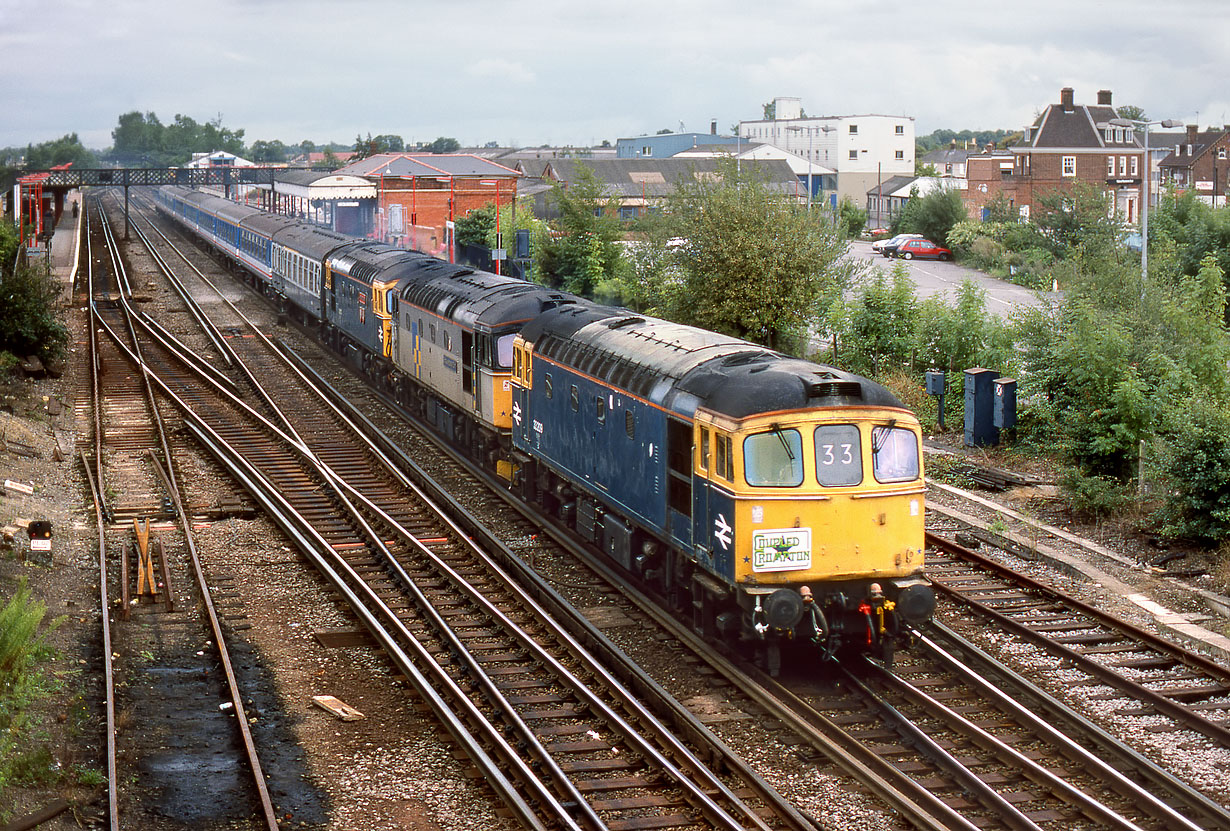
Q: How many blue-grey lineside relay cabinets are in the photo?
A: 3